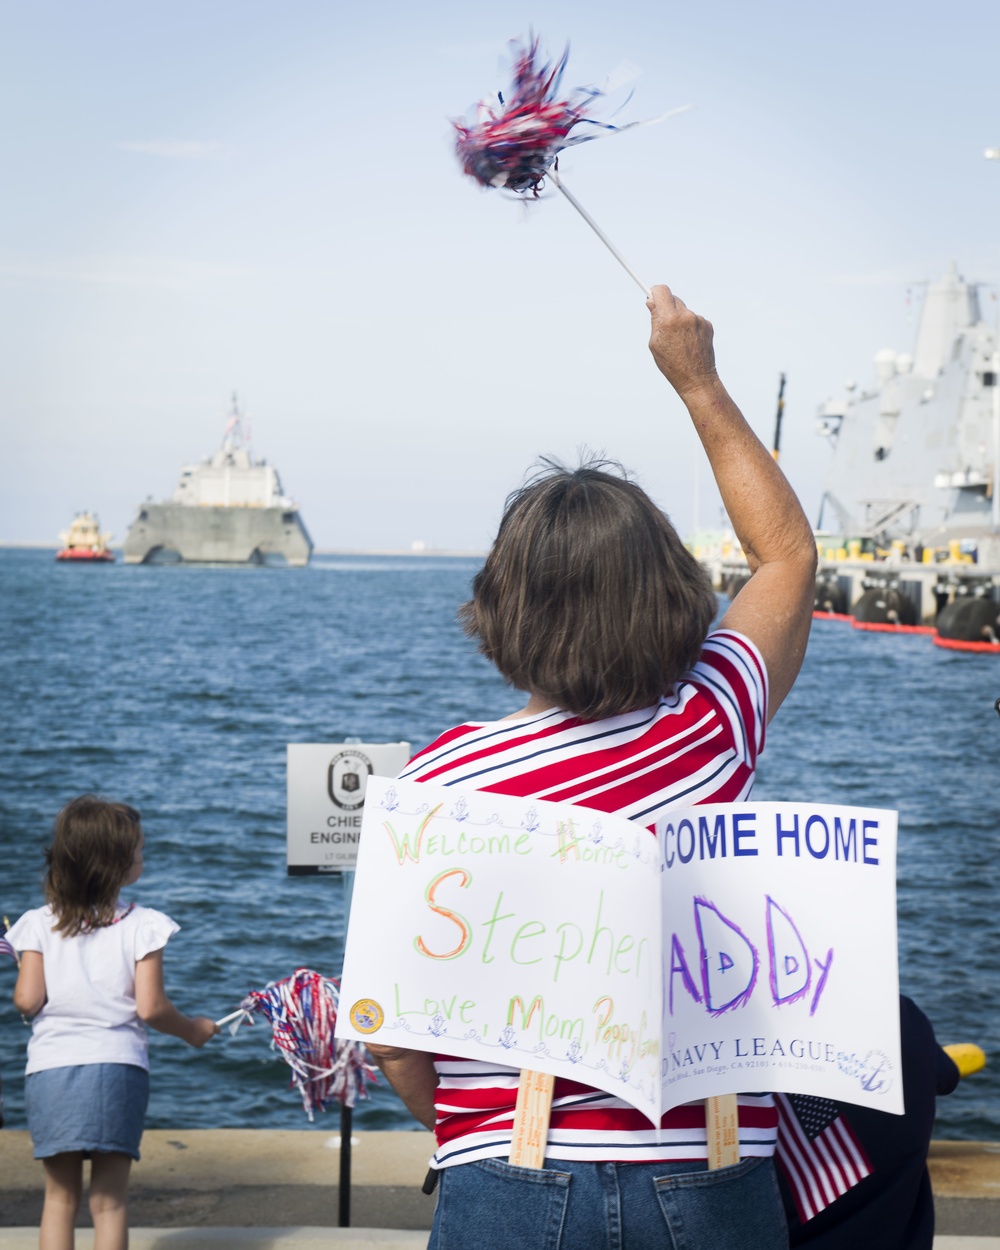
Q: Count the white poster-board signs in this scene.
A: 2